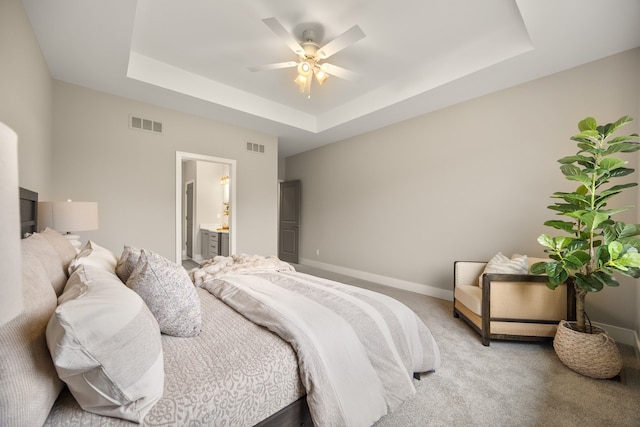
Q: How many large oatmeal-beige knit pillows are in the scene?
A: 3